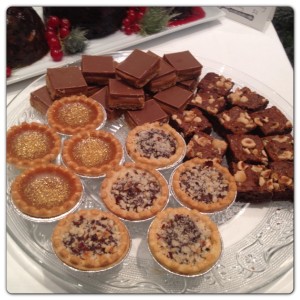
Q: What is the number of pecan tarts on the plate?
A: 5